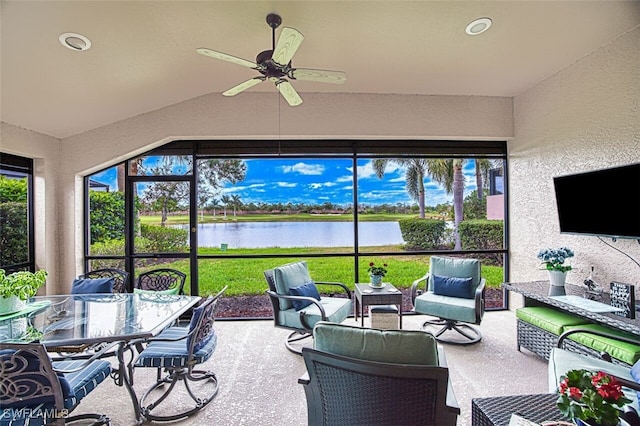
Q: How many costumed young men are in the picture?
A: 0